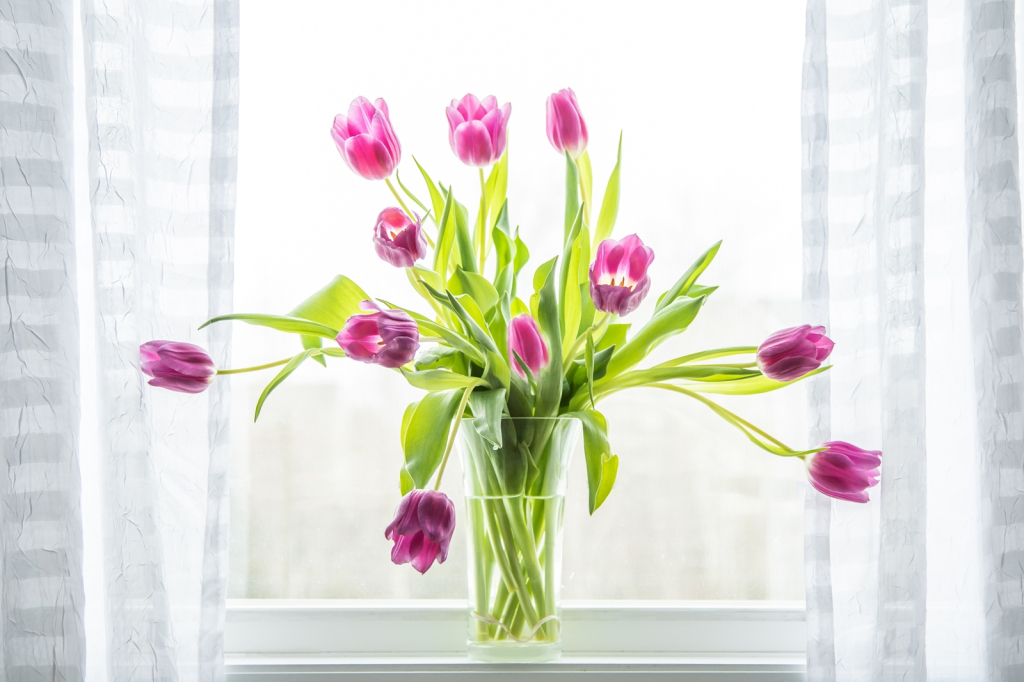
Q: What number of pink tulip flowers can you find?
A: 11